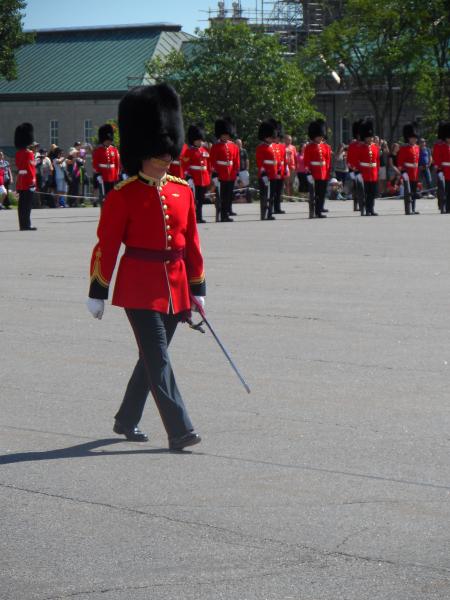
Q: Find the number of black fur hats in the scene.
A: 12